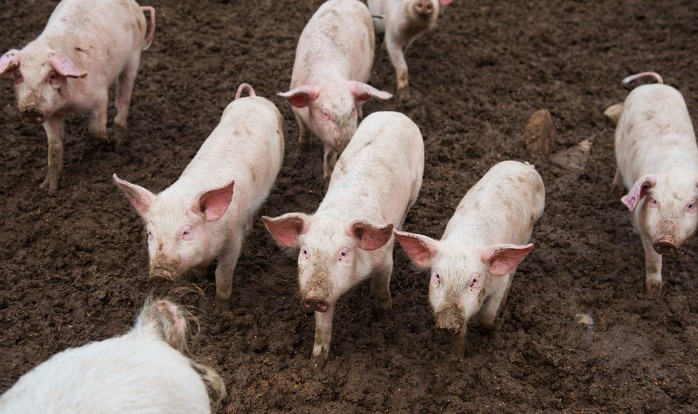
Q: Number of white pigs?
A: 8